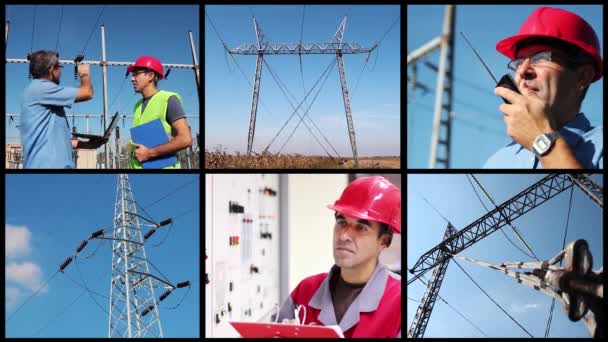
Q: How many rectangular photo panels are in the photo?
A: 6